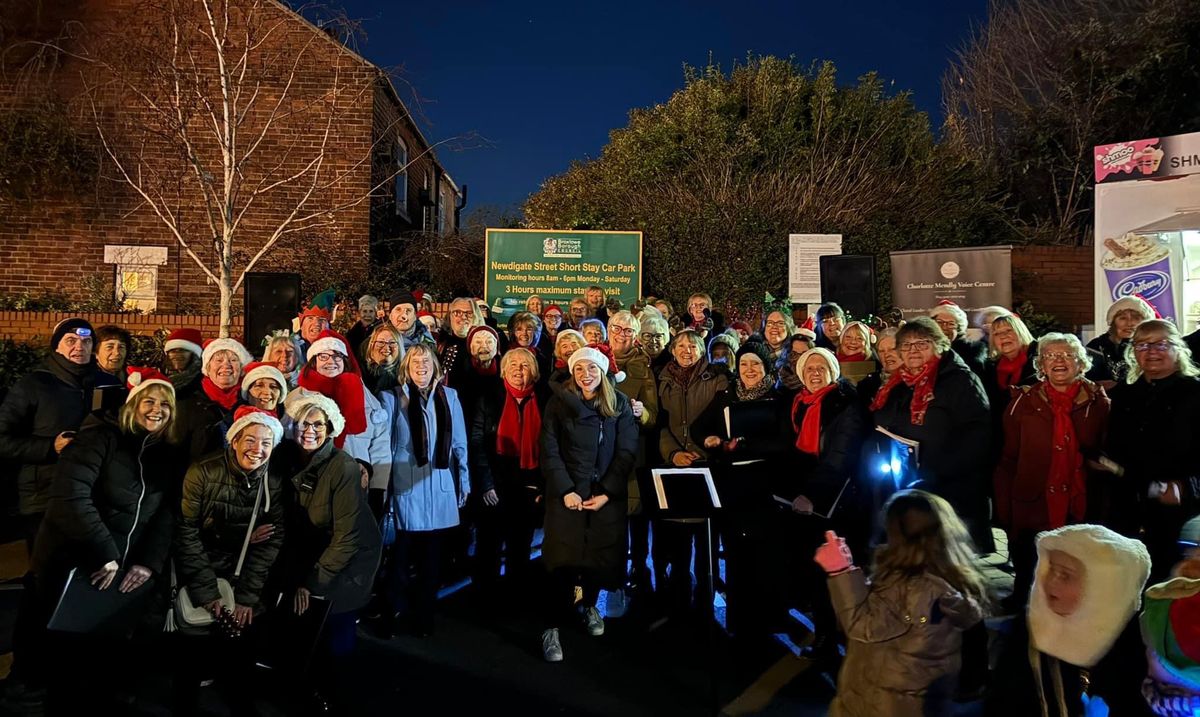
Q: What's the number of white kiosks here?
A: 1